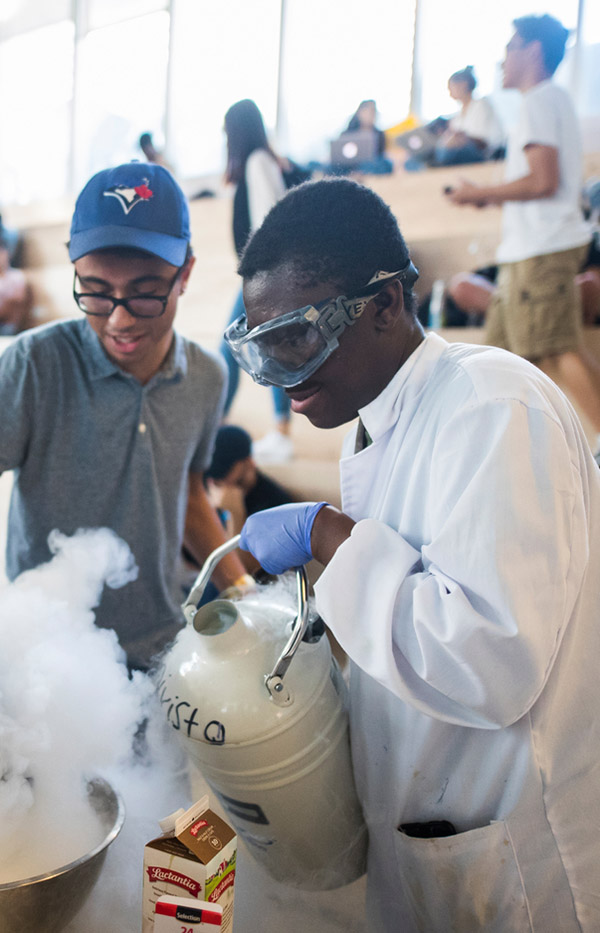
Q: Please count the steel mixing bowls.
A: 1